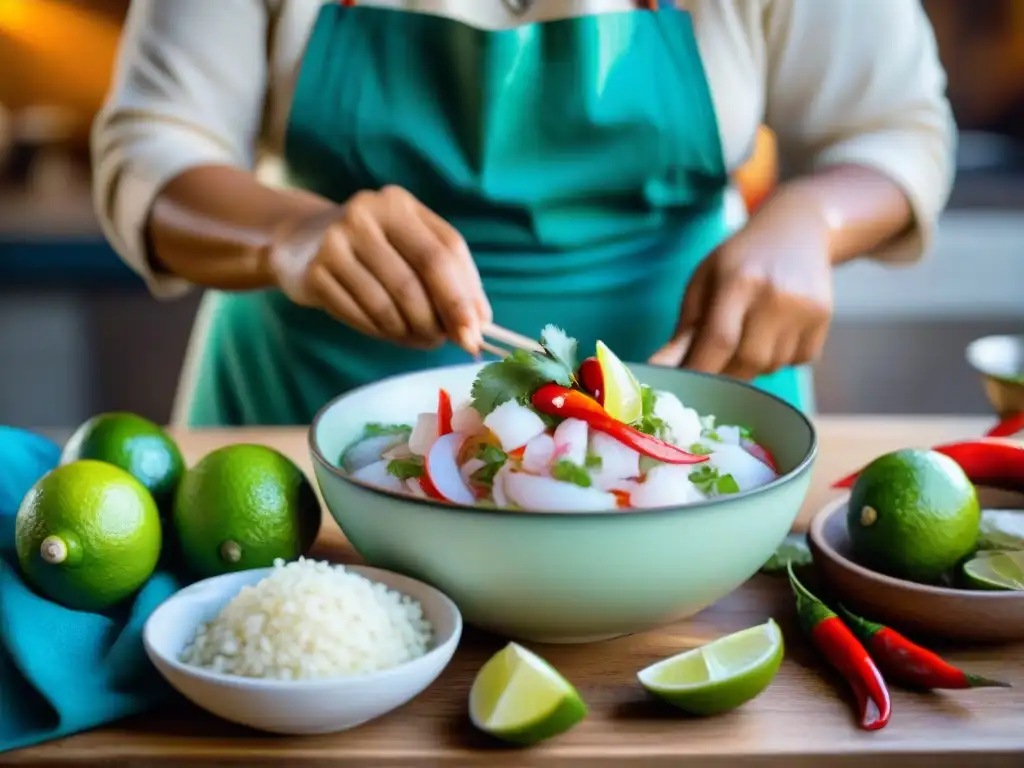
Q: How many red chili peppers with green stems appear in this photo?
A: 2